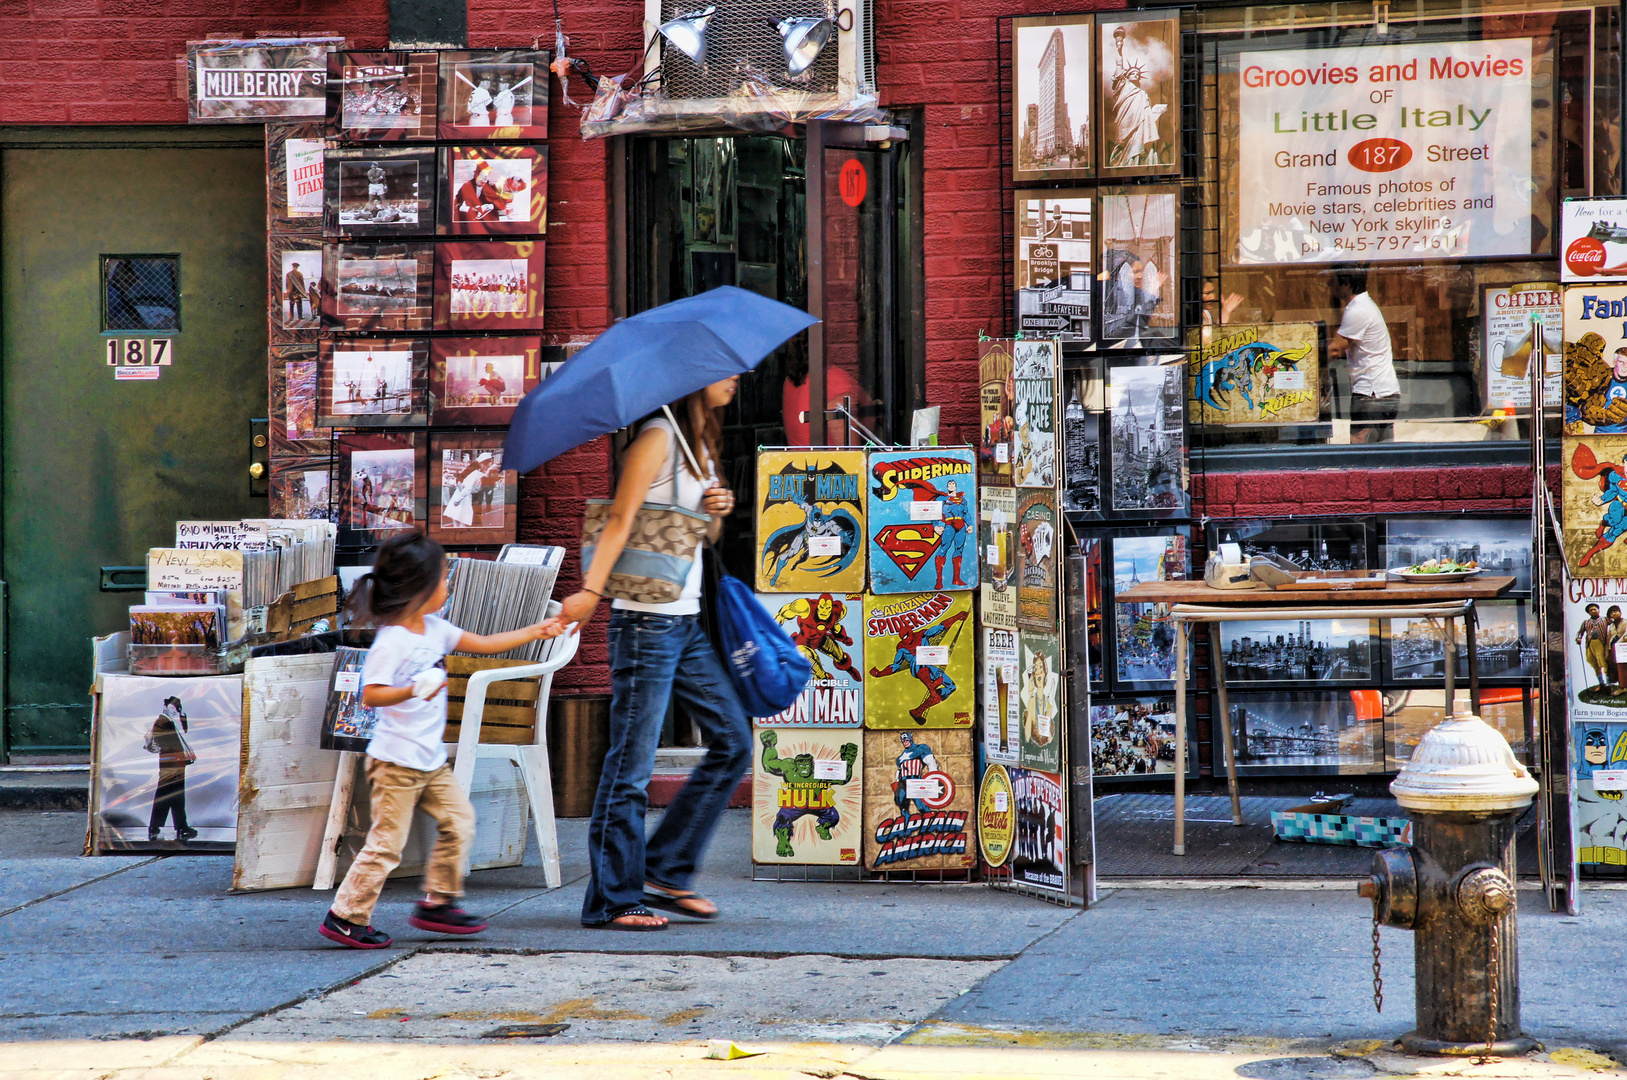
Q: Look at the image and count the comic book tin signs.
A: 10